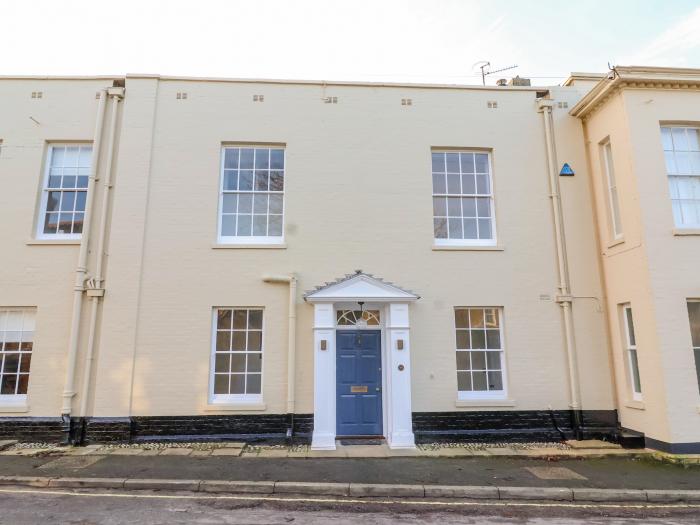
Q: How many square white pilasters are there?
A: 2